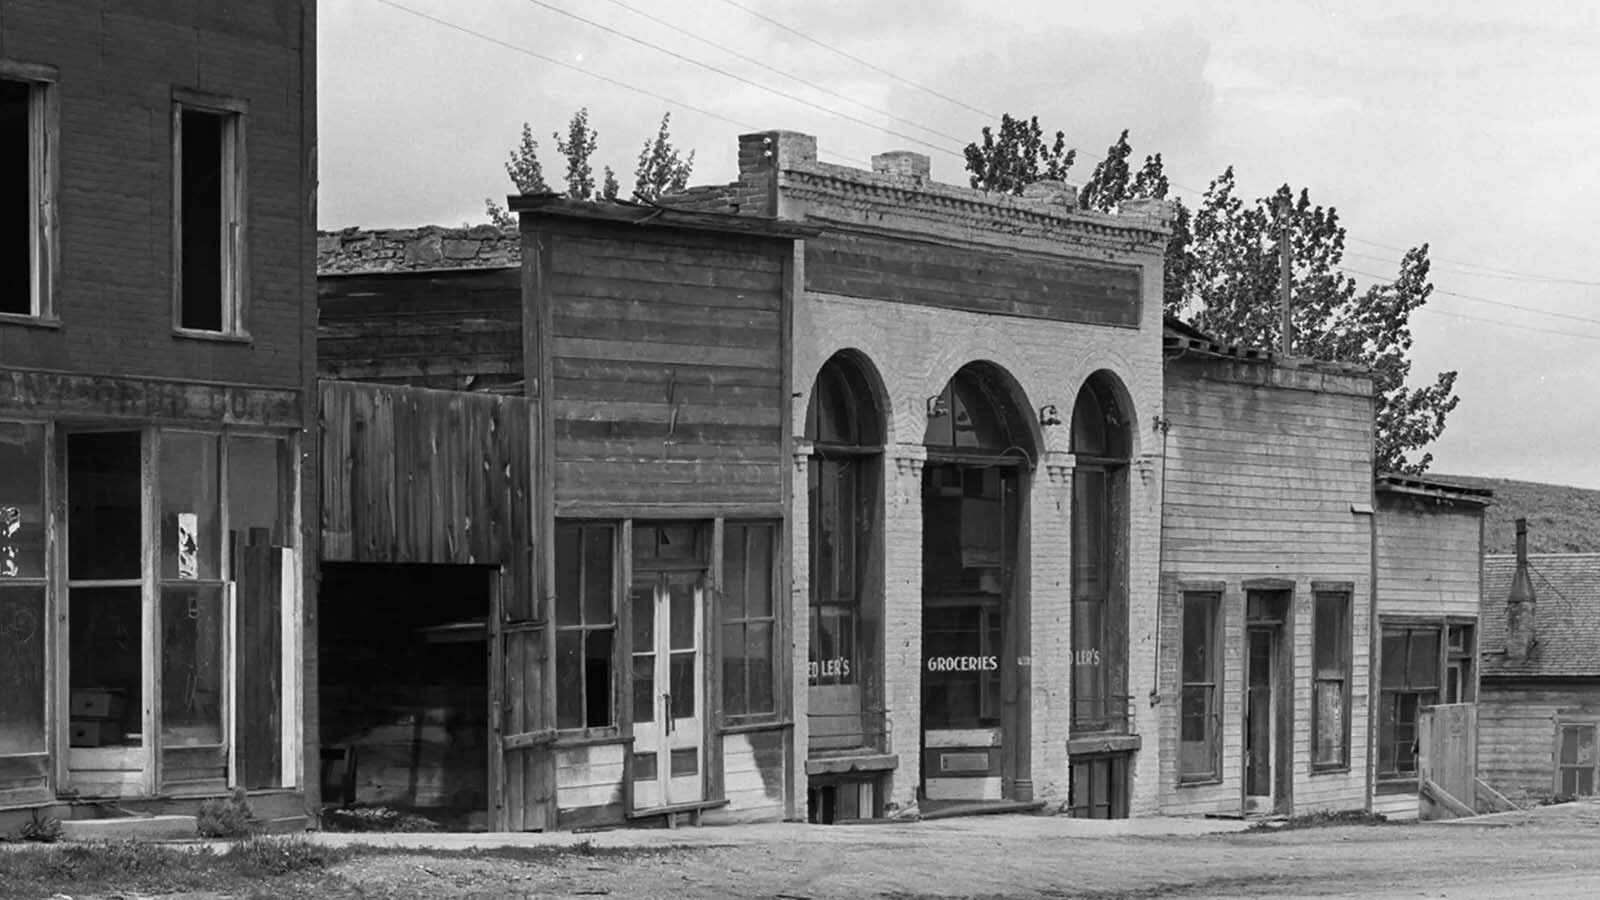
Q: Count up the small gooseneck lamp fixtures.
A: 2